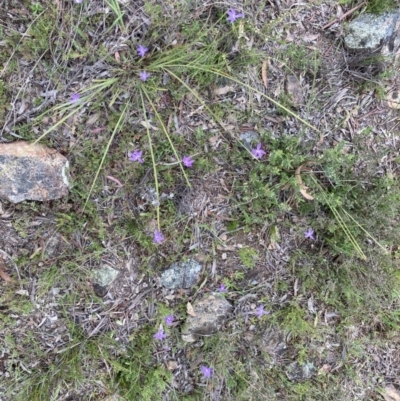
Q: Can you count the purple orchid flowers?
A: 14